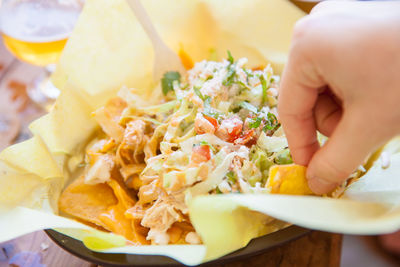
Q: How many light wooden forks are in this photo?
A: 1